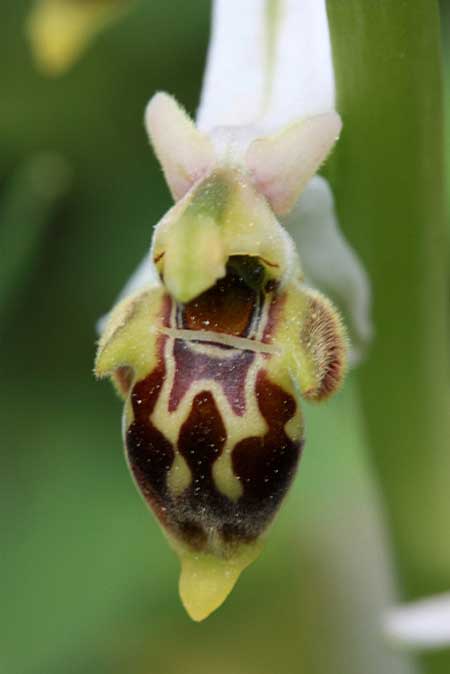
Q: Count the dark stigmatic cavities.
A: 1